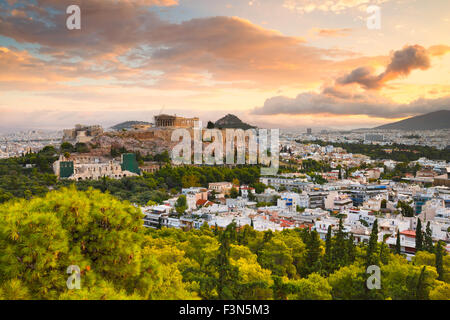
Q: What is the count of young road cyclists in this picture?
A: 0